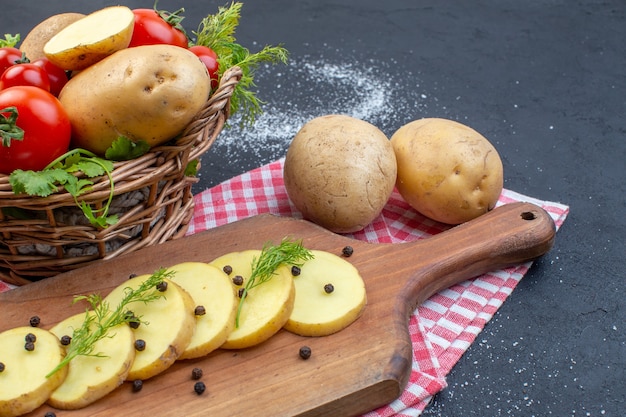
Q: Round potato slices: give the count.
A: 6